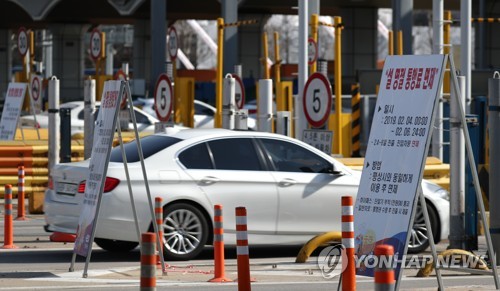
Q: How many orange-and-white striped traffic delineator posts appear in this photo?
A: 8